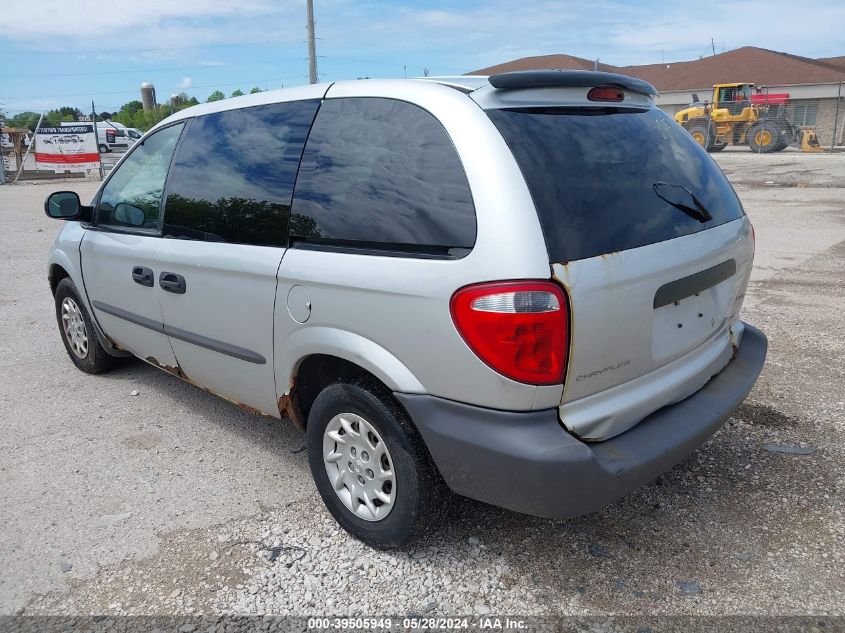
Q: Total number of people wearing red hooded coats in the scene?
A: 0